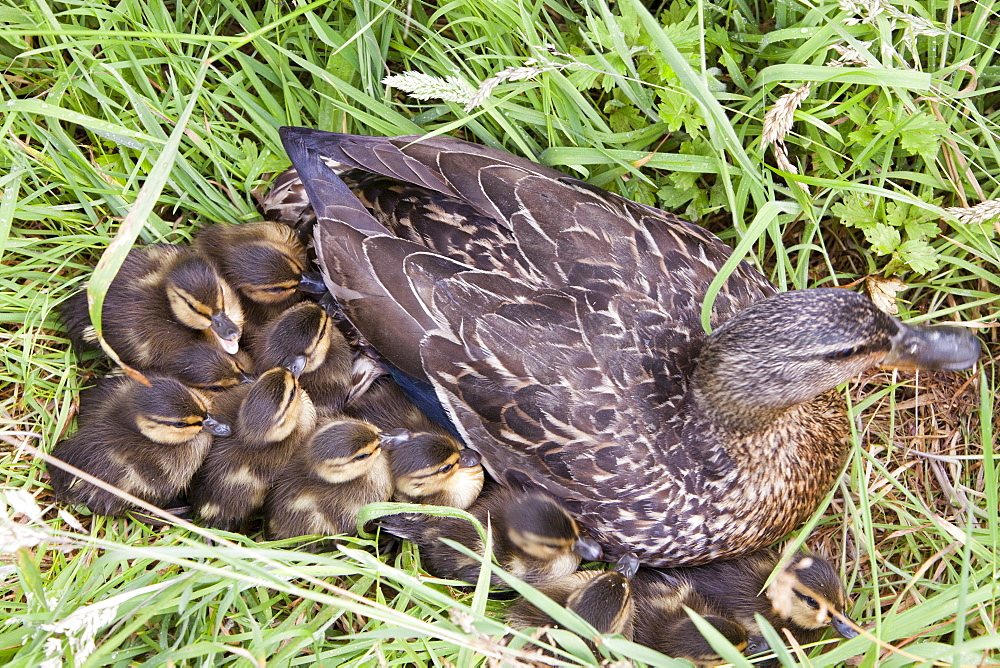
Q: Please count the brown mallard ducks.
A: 13